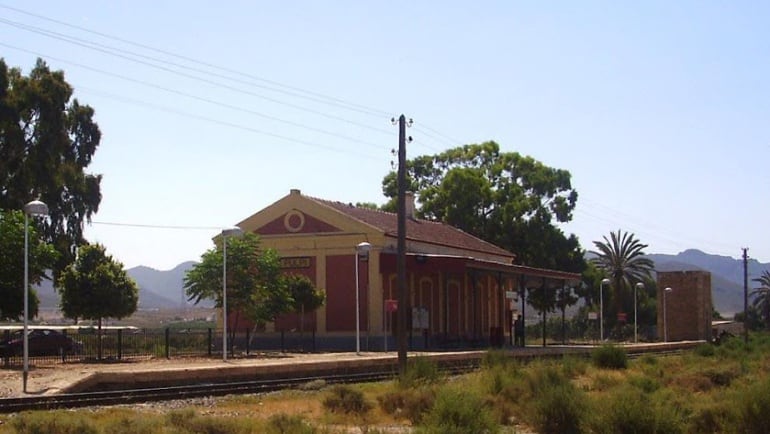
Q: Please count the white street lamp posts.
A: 6